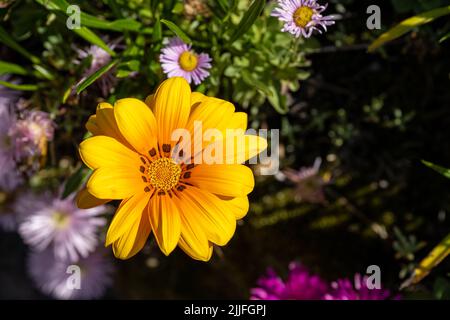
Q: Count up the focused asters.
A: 2